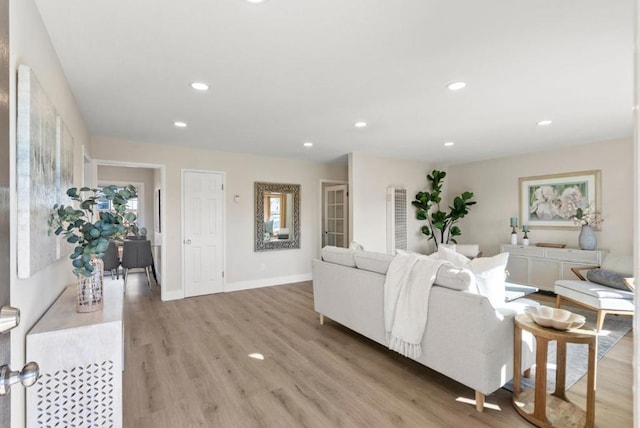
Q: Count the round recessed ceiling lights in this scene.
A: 8